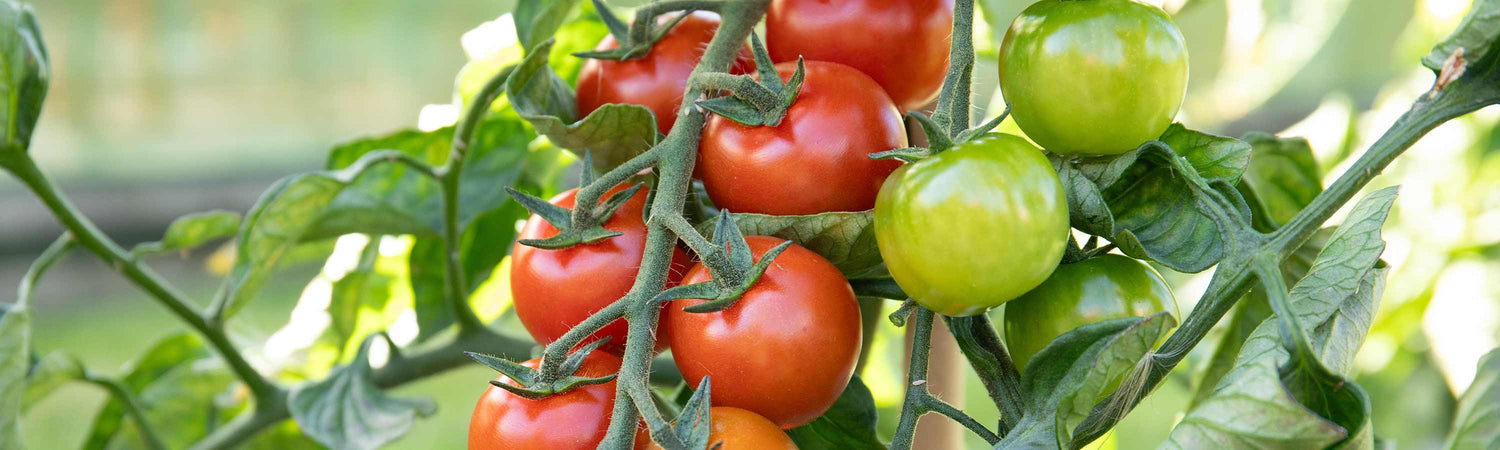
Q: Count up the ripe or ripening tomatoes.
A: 7